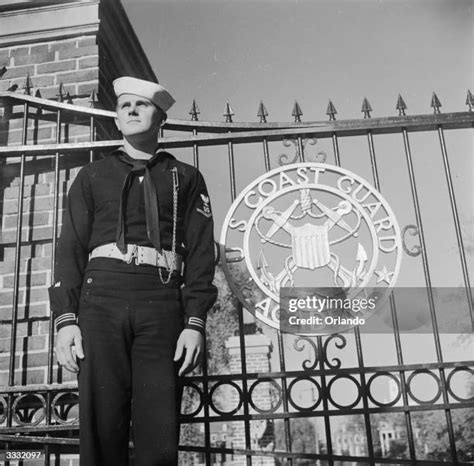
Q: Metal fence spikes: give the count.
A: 12